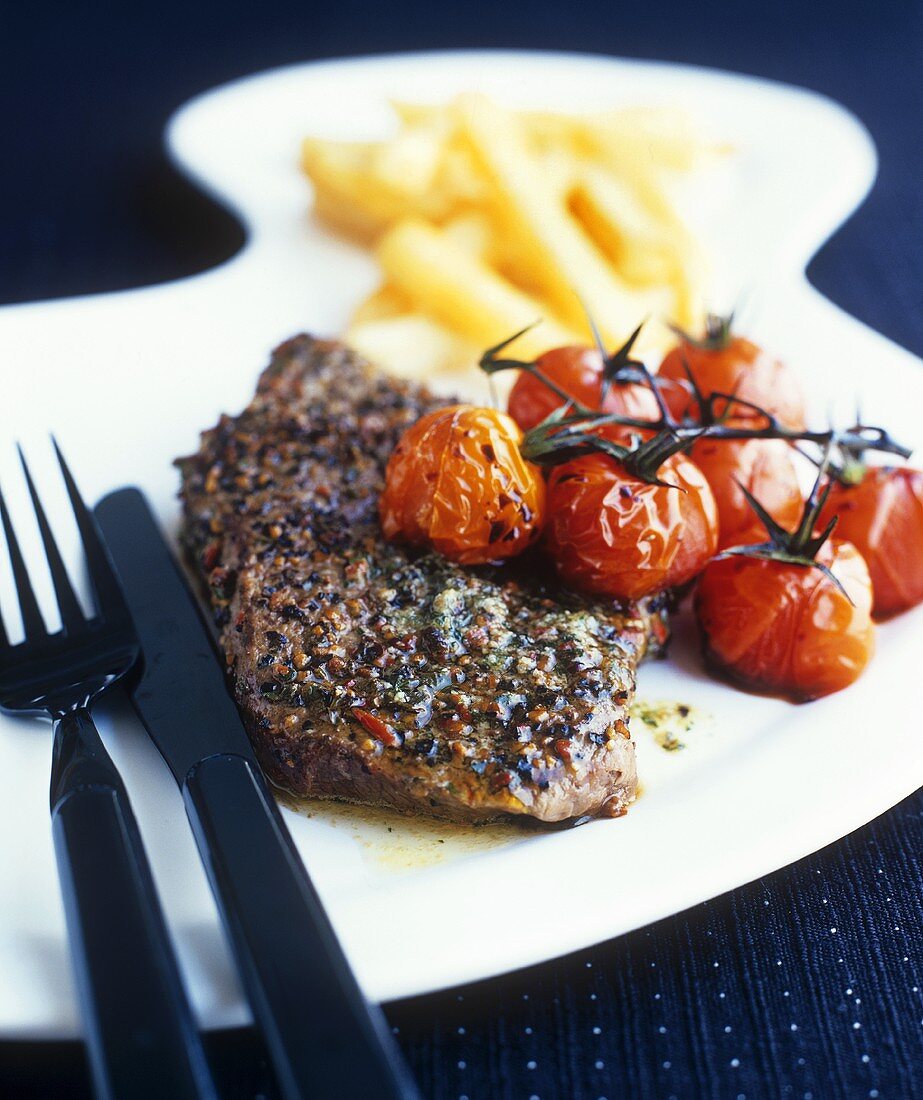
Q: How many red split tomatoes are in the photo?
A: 7